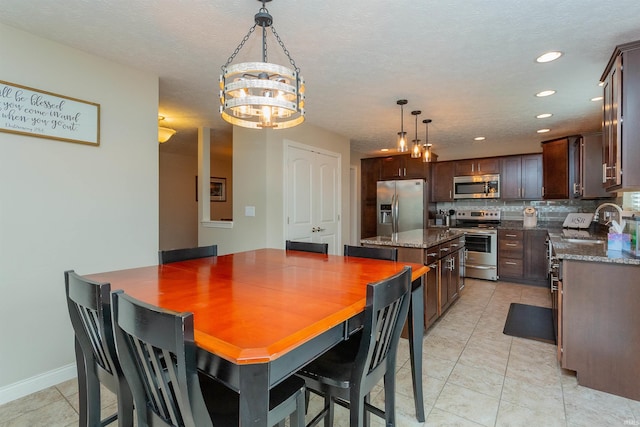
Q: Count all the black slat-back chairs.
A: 6